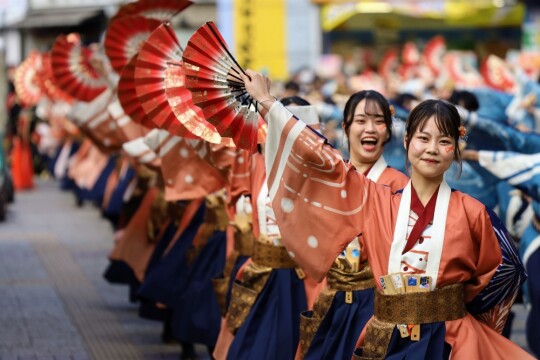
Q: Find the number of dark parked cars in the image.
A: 0